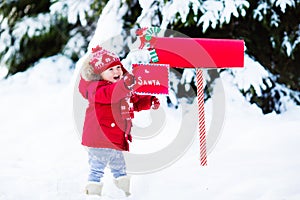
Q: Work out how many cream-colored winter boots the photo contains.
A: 2